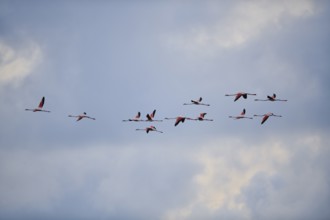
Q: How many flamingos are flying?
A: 12